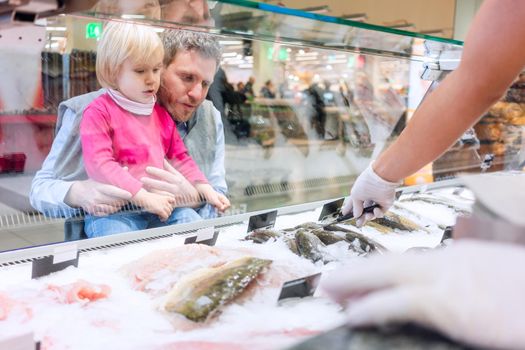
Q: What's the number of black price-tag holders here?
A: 6